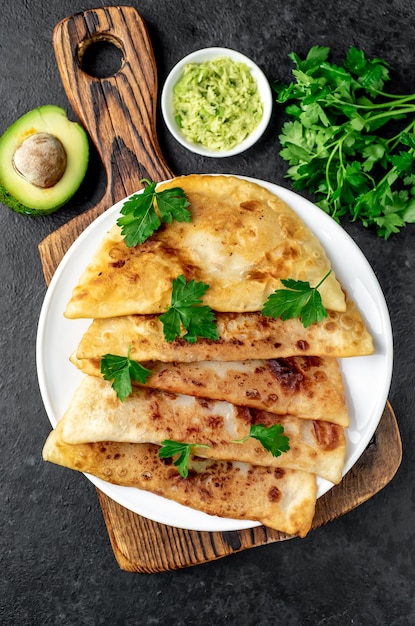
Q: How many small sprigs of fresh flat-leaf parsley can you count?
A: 6